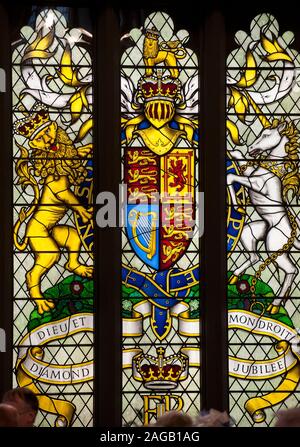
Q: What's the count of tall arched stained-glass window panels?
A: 3